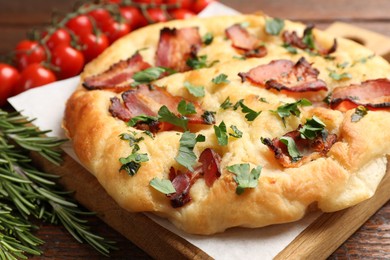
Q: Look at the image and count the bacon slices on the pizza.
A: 9